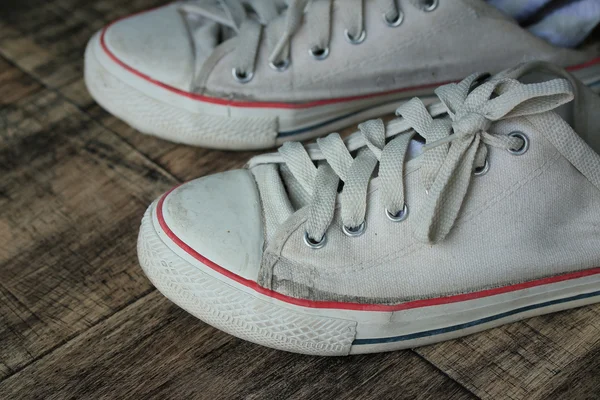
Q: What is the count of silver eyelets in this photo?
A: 11